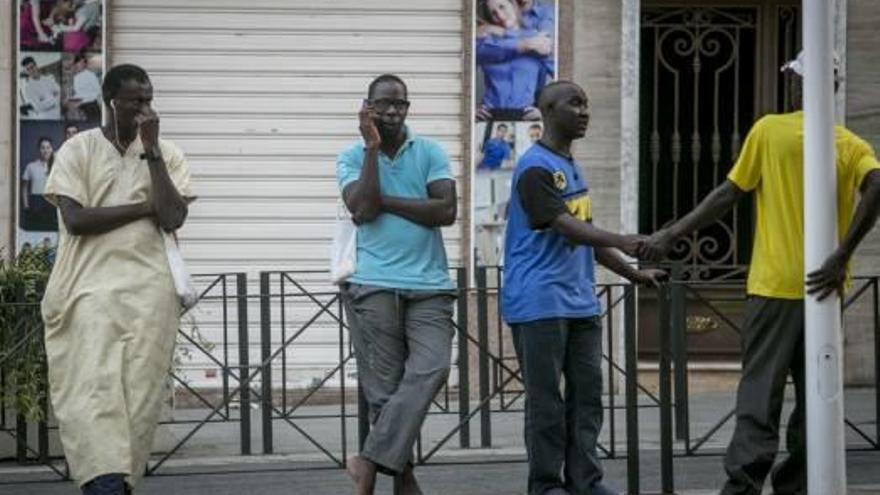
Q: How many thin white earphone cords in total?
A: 1